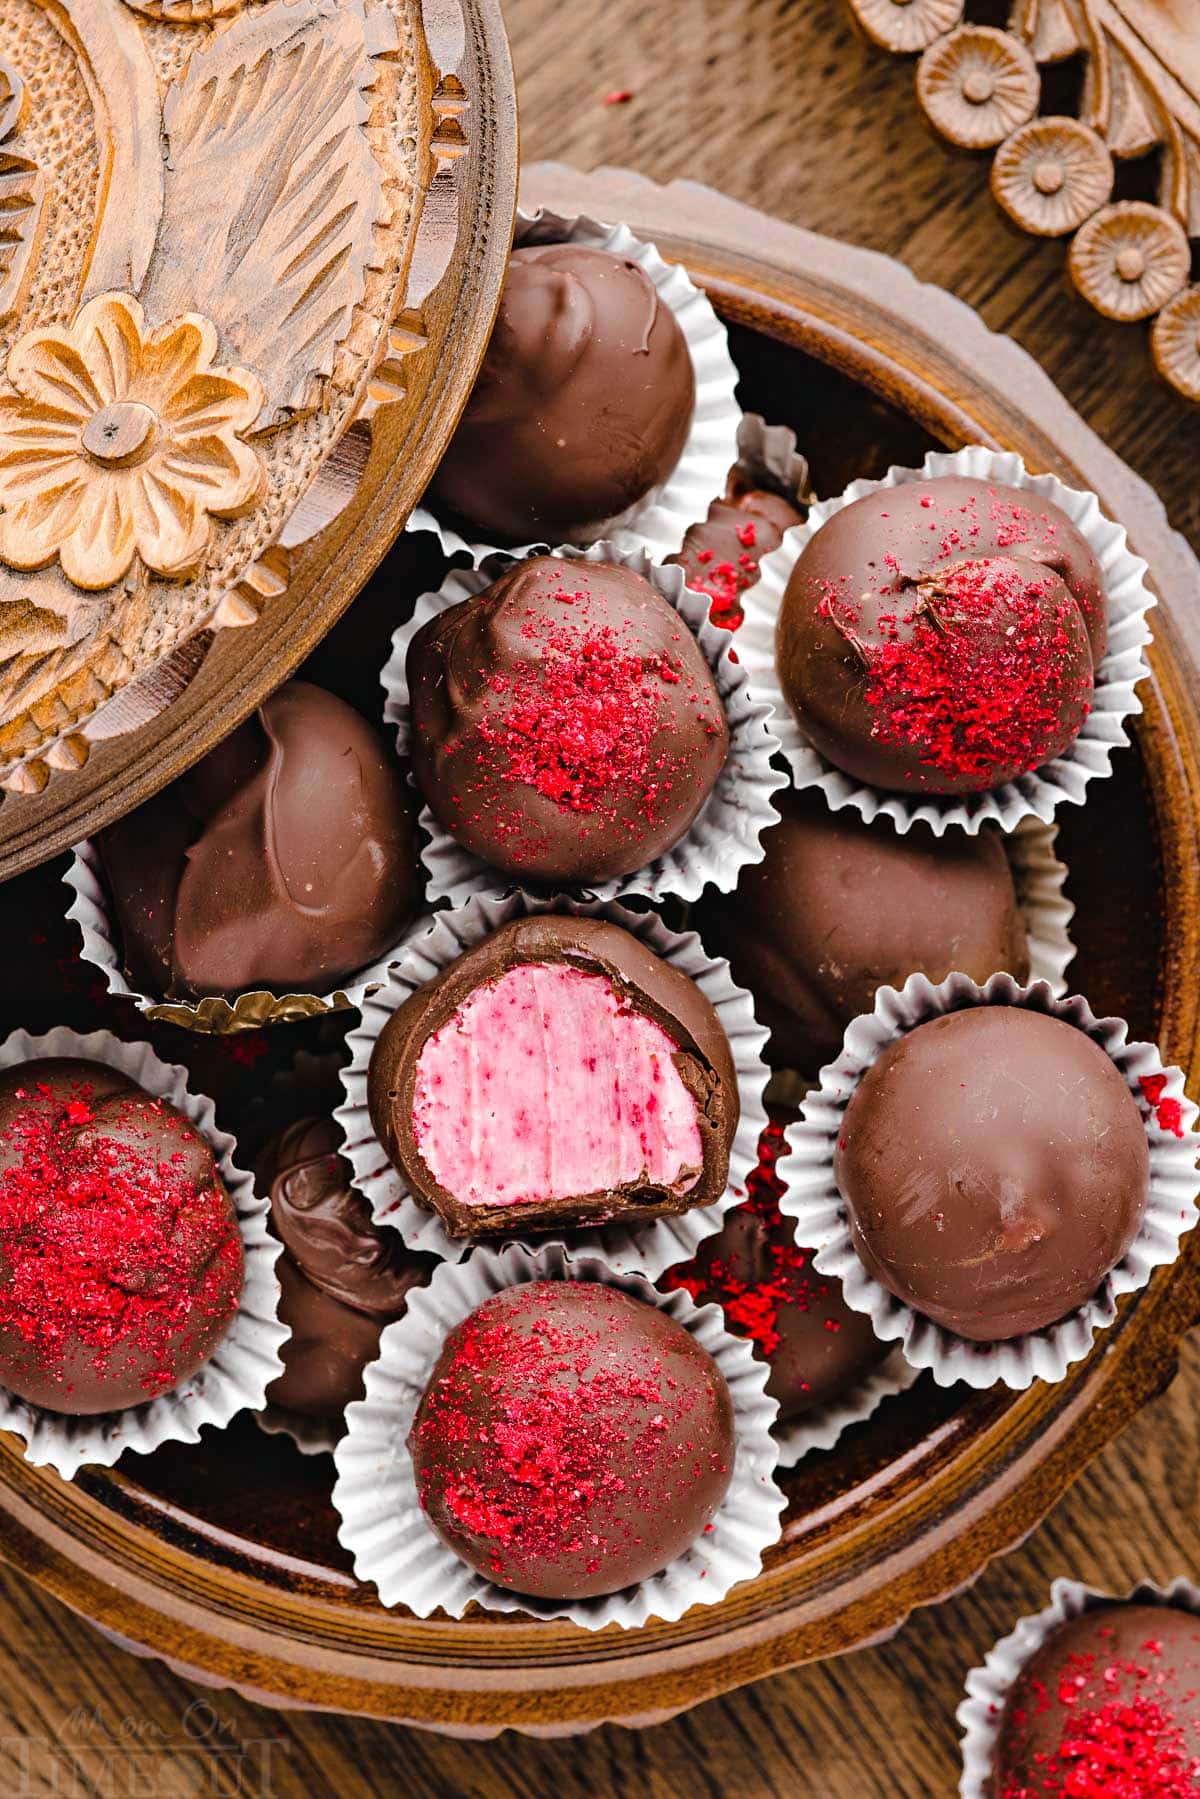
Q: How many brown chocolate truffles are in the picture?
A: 13